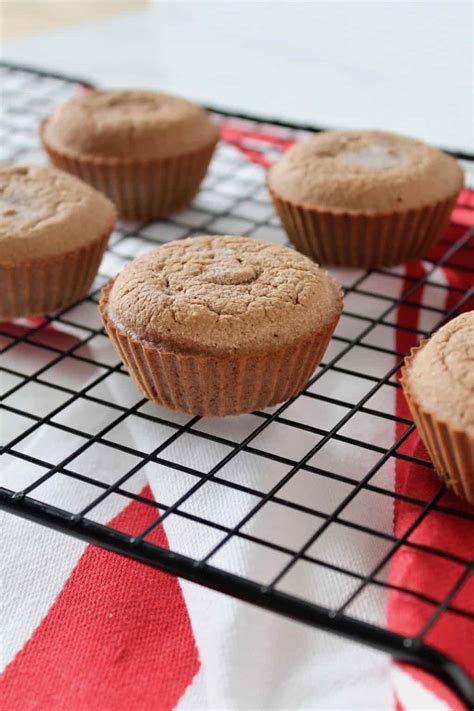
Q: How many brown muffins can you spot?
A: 5